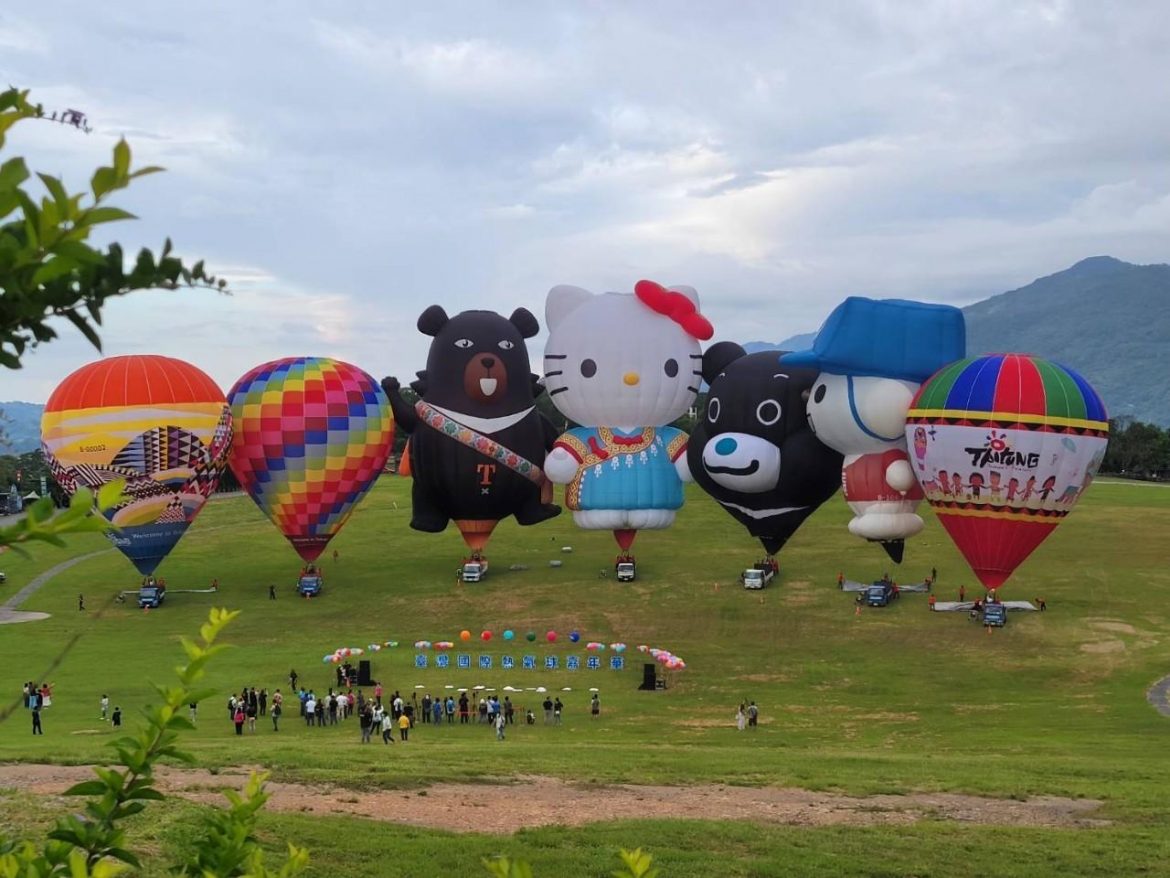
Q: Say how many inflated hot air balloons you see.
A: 7